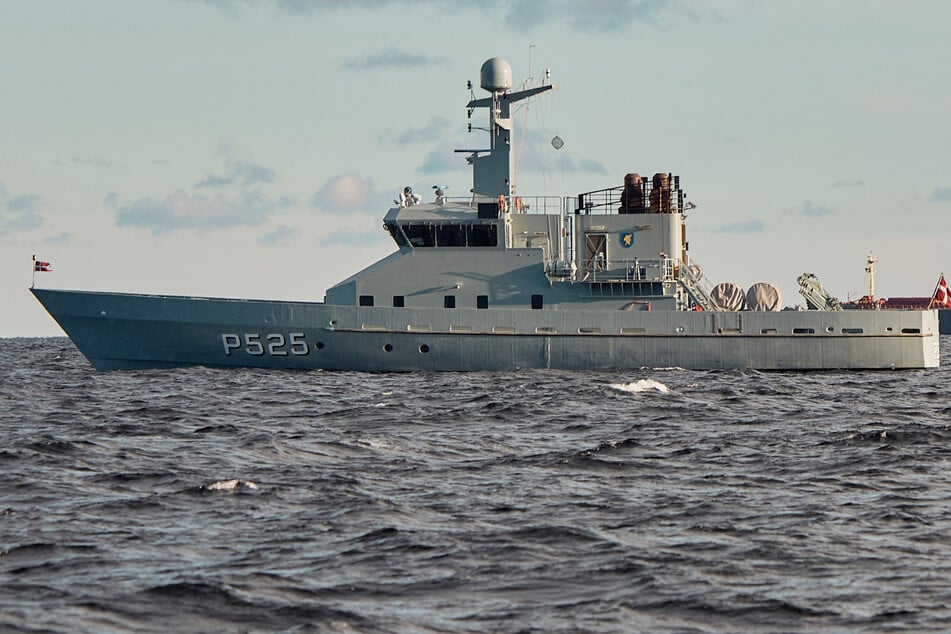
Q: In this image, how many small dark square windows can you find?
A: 5